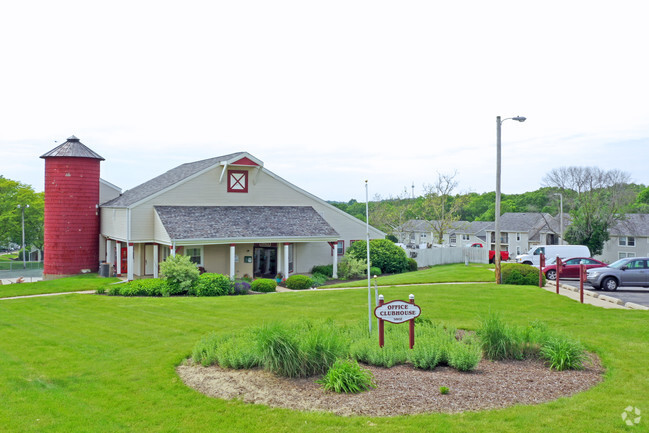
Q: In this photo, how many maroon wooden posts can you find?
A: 5